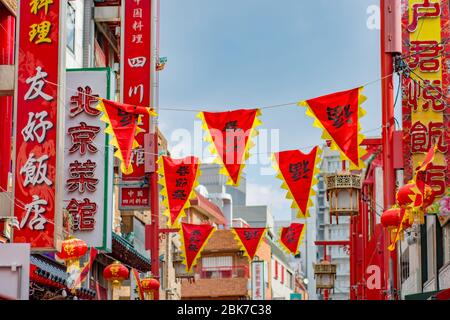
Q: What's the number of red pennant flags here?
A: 8